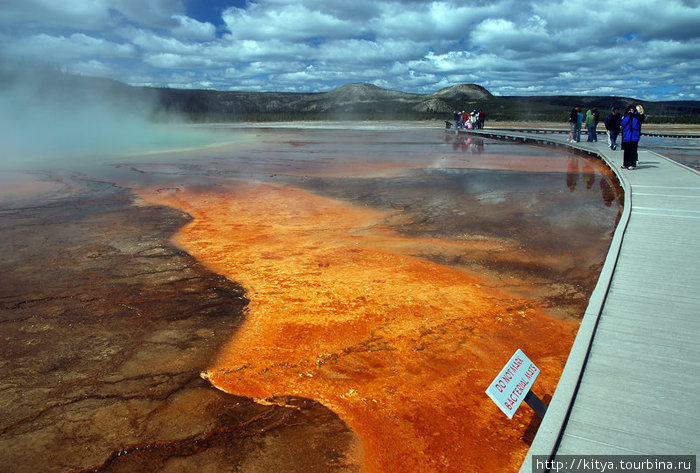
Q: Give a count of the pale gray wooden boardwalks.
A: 1